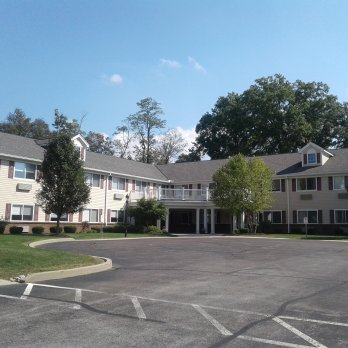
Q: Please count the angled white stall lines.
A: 5